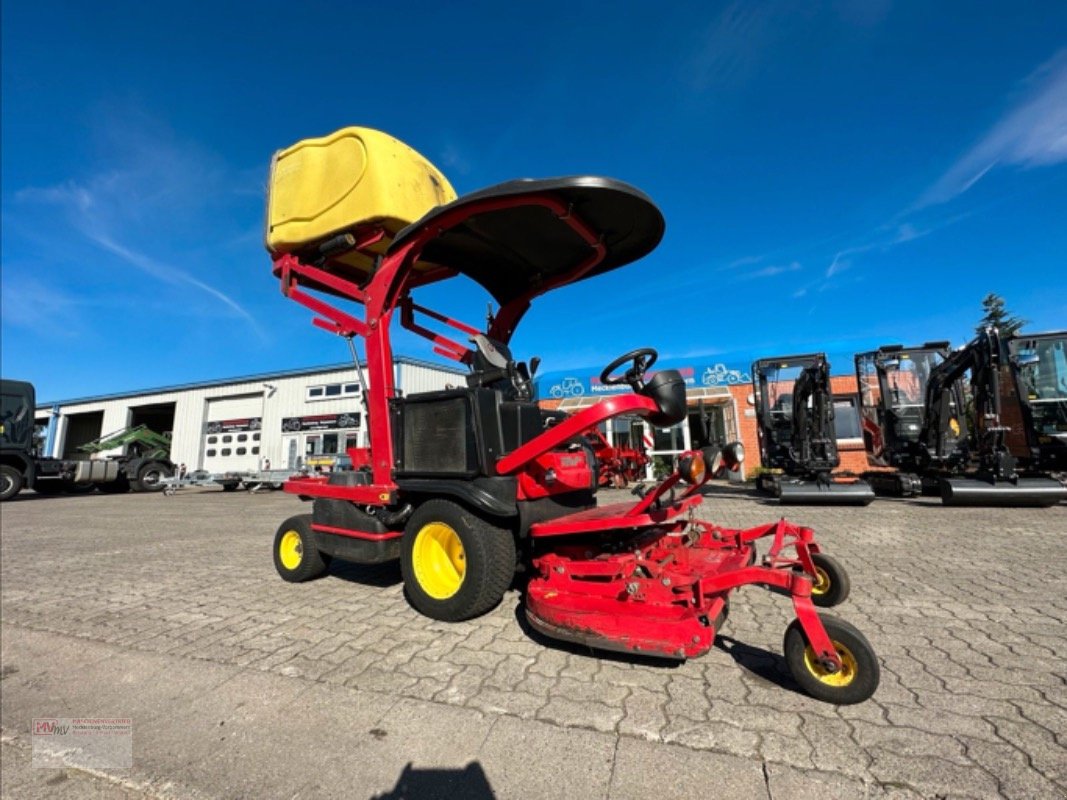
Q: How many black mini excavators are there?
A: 3